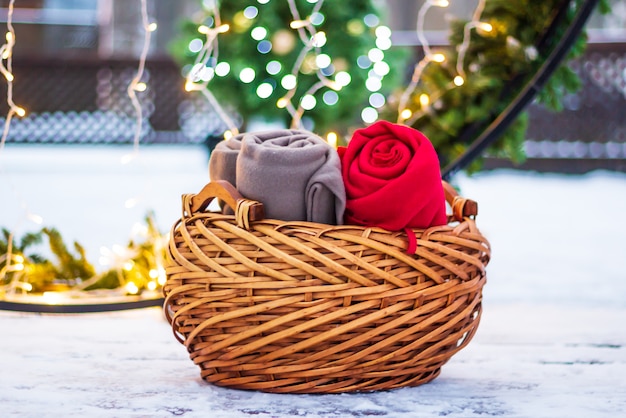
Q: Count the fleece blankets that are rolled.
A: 3